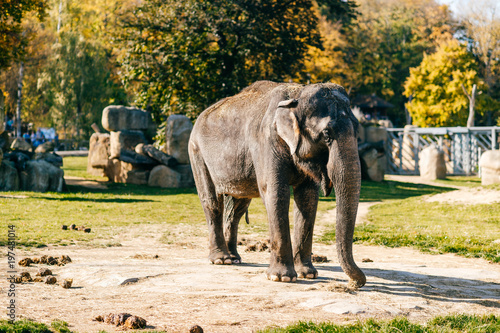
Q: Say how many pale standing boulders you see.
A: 2